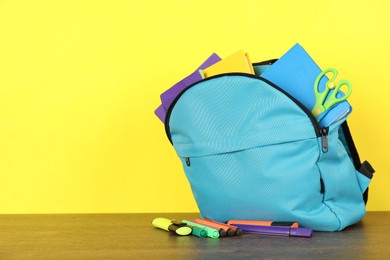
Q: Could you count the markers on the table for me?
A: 8